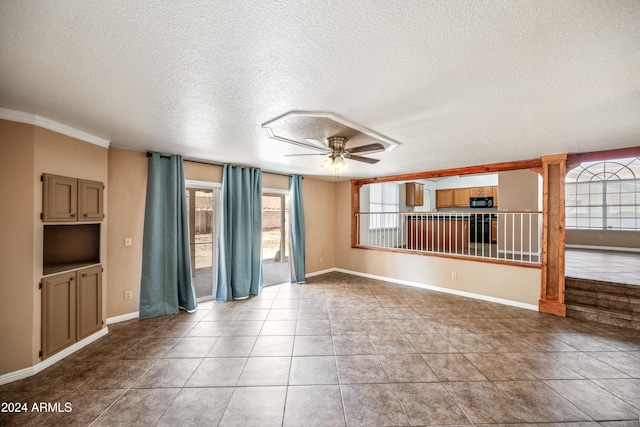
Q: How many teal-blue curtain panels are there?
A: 3